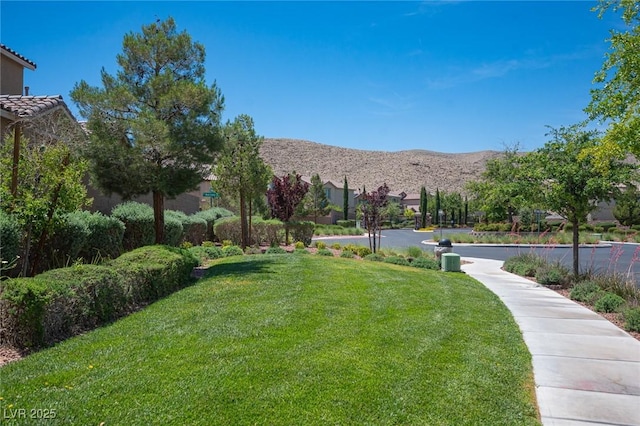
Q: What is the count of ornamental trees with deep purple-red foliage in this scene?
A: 2